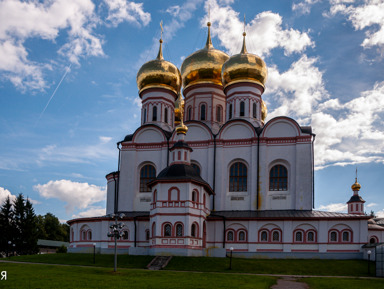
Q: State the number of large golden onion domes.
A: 3